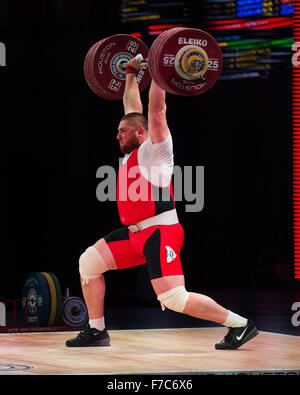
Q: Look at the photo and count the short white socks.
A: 2